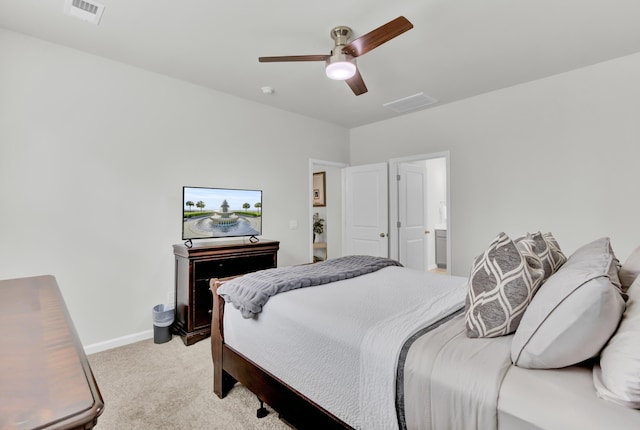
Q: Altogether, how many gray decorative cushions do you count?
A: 2